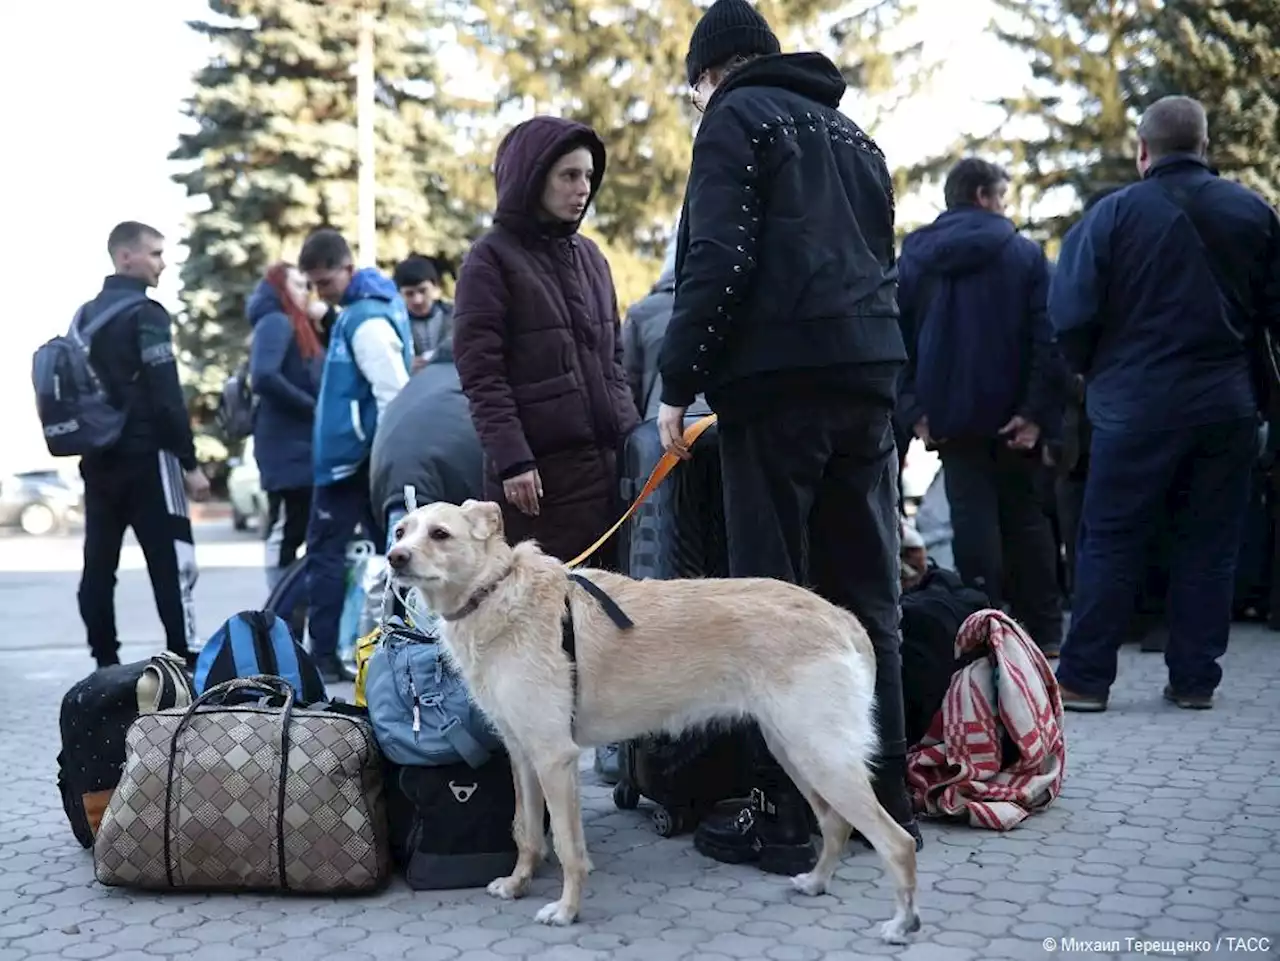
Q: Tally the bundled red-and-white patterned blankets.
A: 1